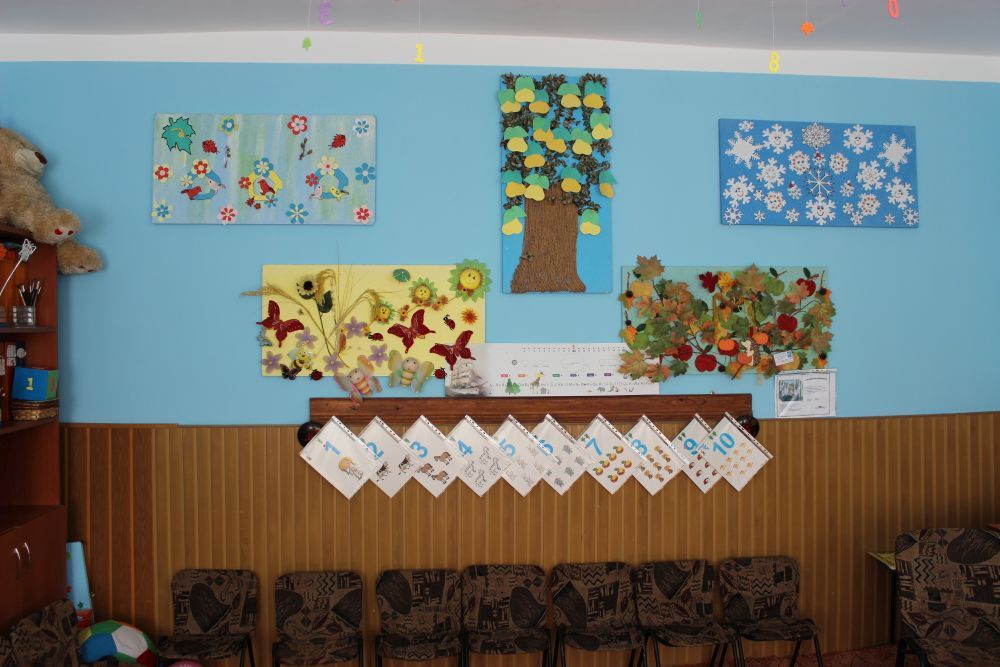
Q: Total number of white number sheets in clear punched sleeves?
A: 10